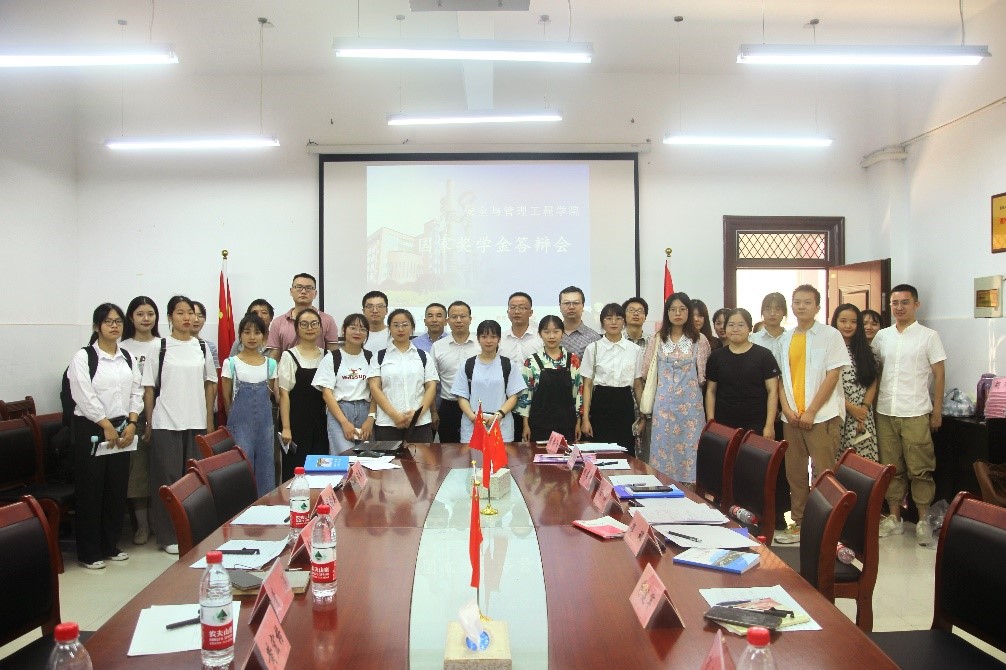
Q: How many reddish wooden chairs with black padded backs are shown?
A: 11